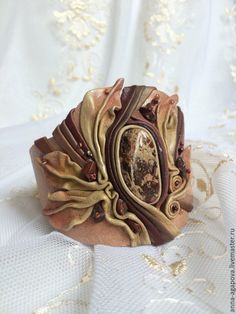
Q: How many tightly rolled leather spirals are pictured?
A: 2